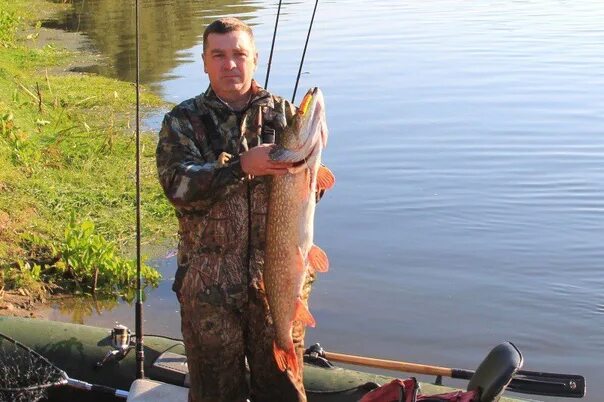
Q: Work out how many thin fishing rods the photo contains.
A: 3